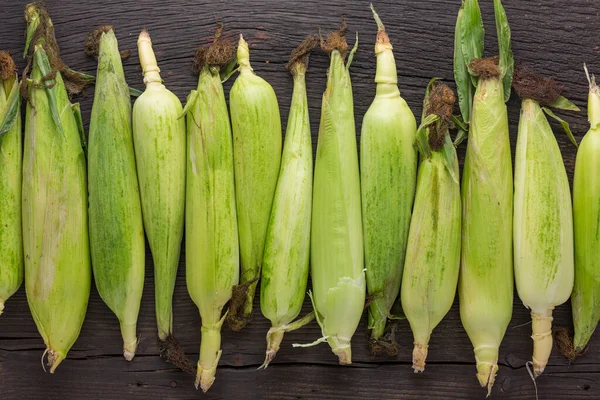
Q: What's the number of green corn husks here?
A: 13